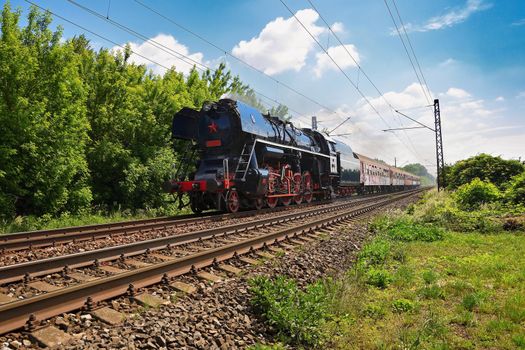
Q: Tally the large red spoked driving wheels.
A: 4